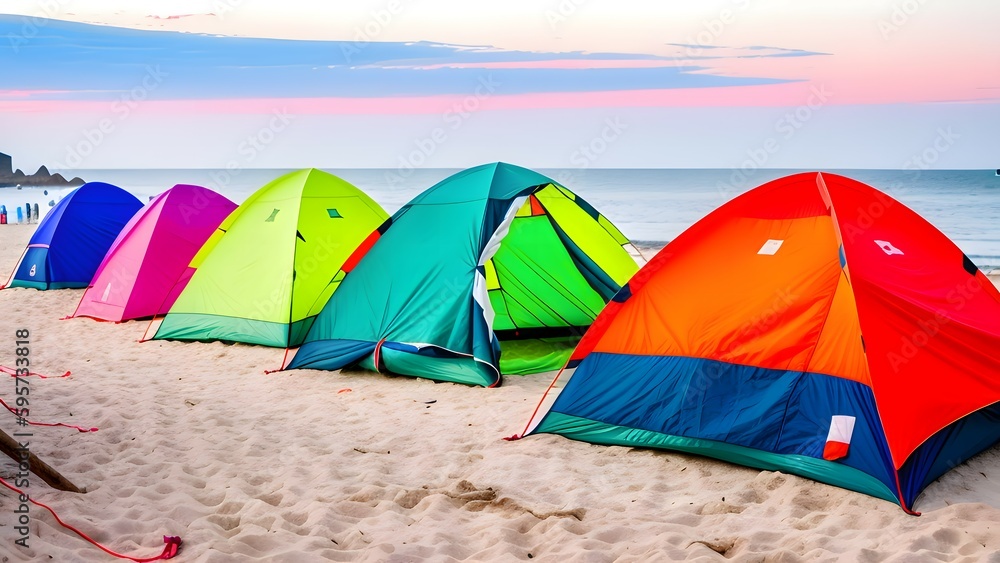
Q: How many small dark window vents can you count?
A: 2